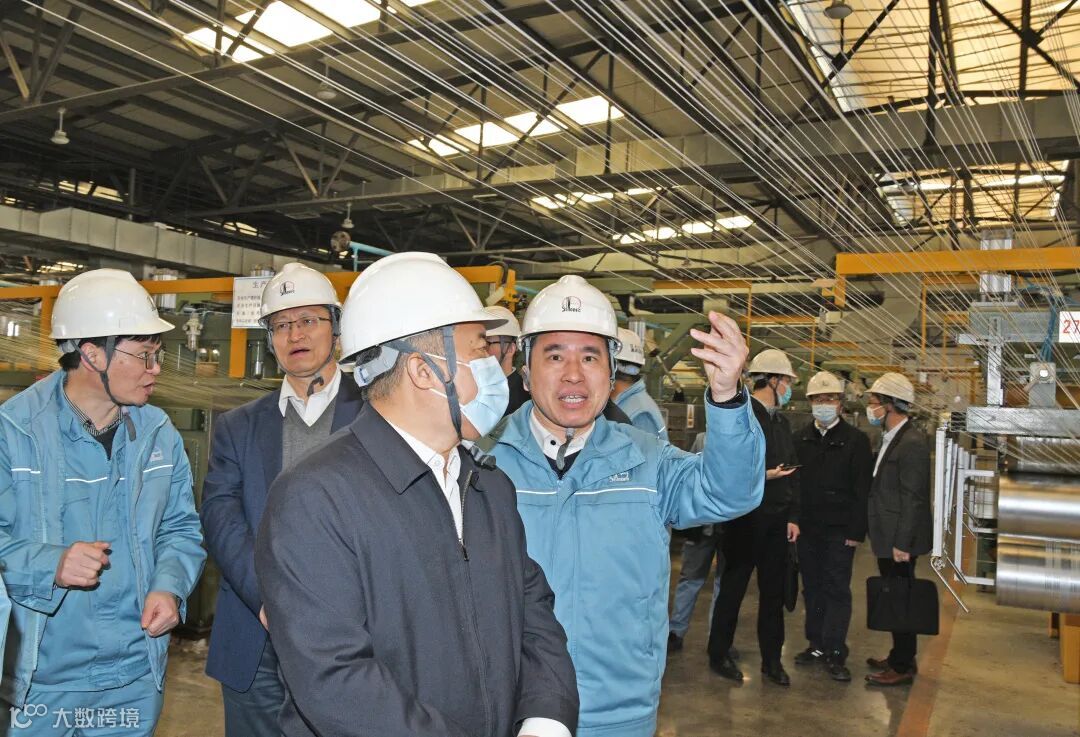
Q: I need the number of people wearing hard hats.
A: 9